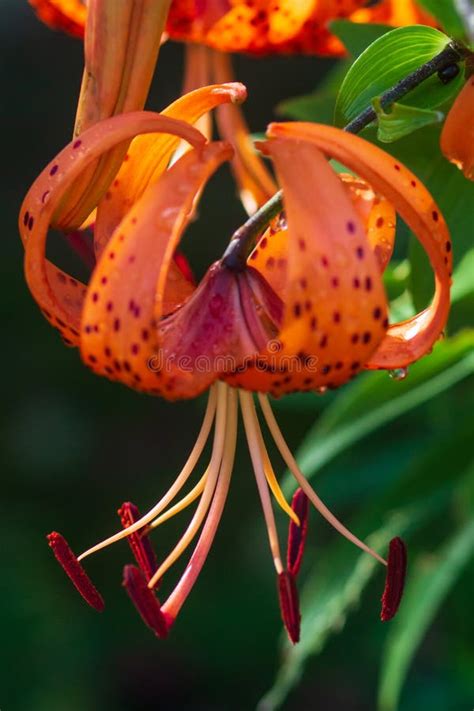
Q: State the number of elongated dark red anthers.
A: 6